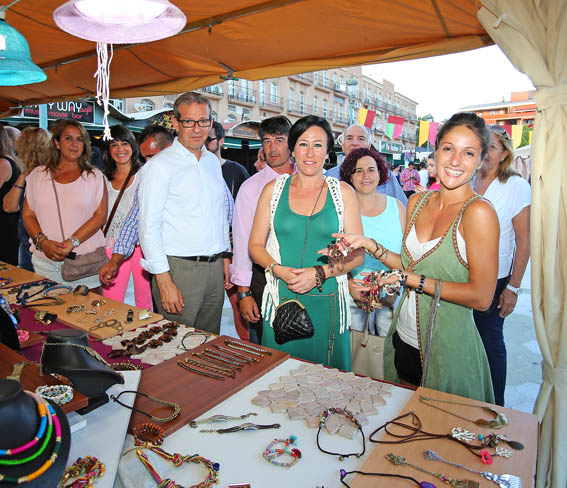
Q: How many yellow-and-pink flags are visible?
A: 1